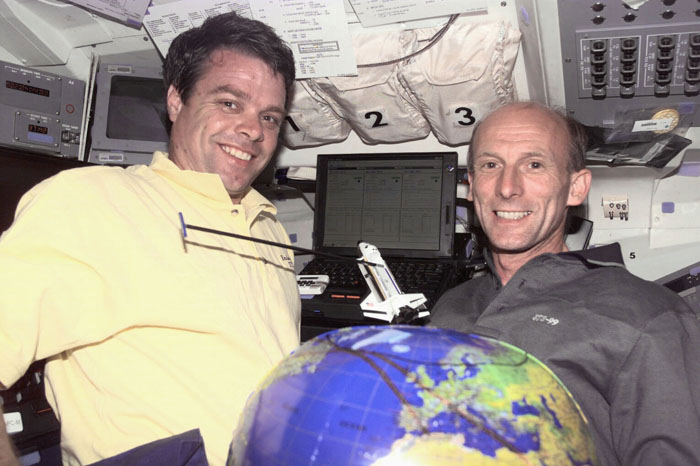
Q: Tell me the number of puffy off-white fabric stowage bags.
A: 3